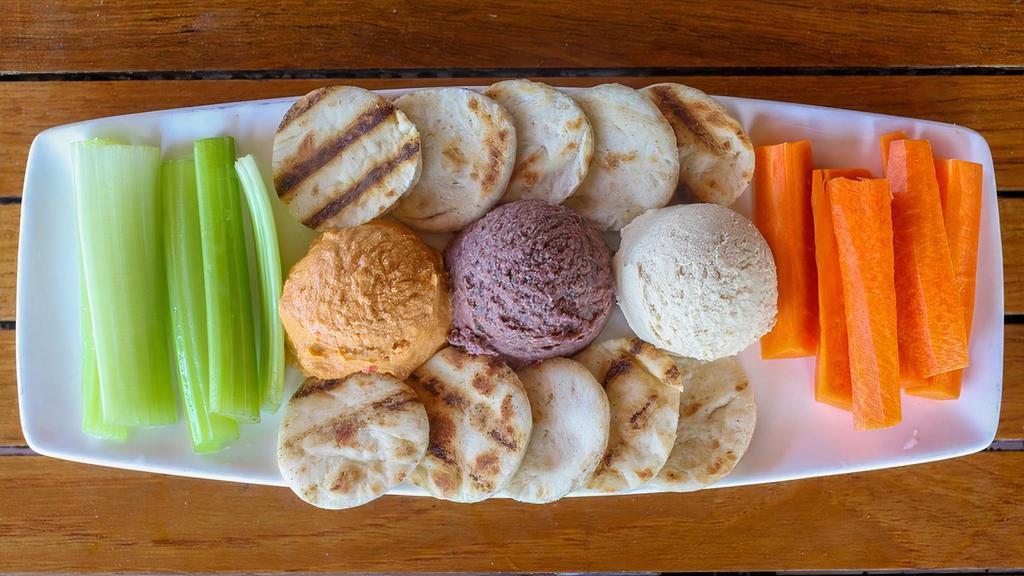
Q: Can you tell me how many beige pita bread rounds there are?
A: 10